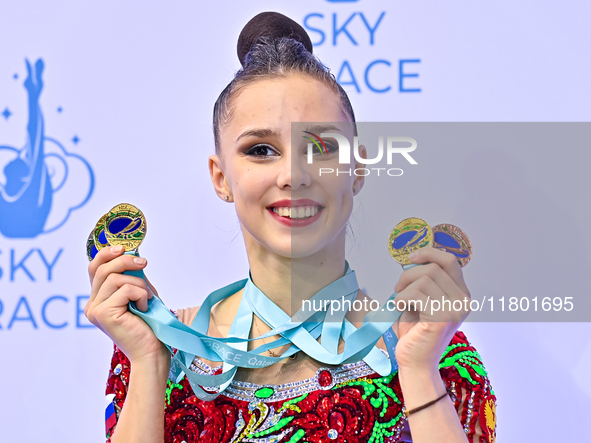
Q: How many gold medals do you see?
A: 3